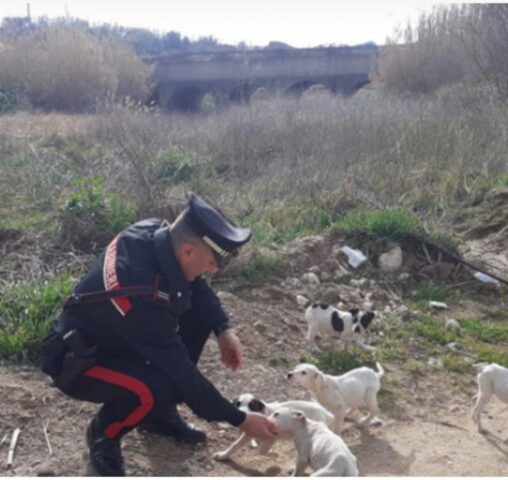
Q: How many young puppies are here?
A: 5